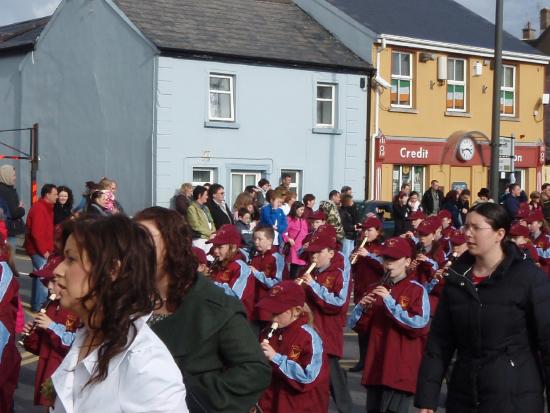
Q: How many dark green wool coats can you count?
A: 1